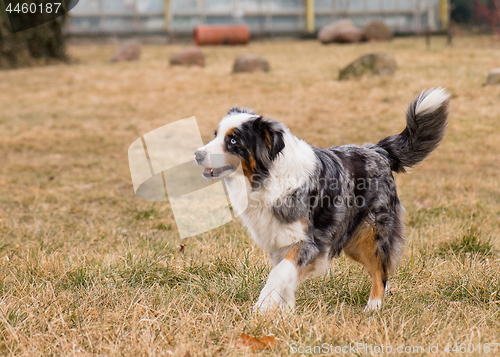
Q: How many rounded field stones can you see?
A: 7